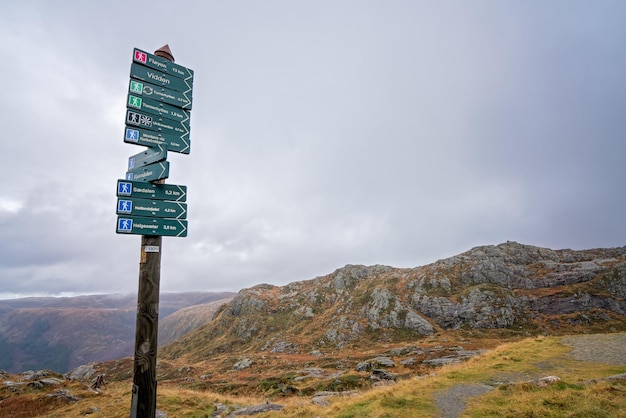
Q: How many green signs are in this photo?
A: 11